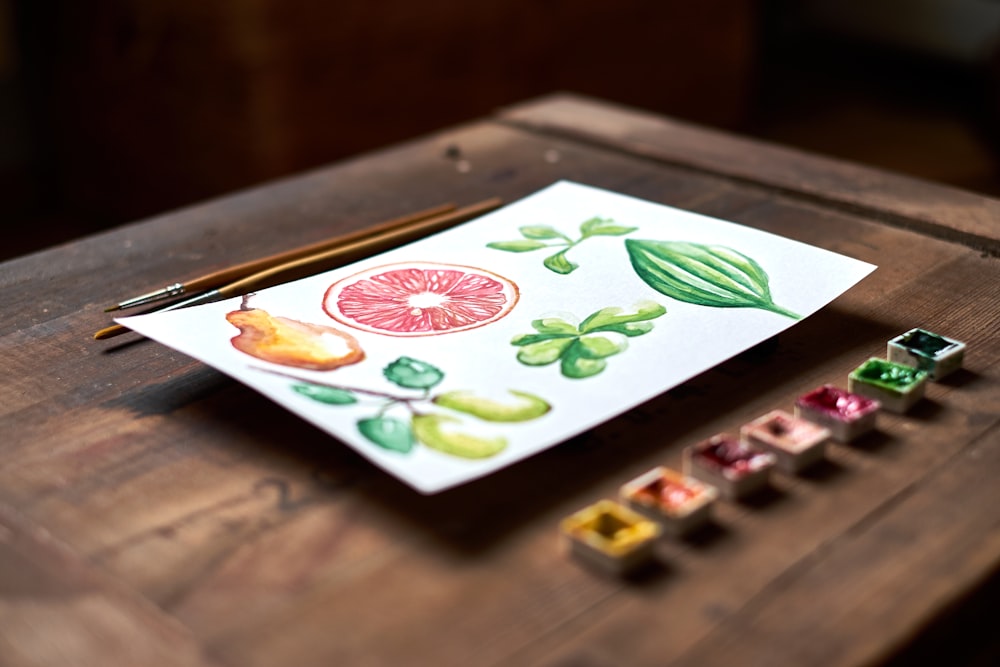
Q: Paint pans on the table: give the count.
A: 7